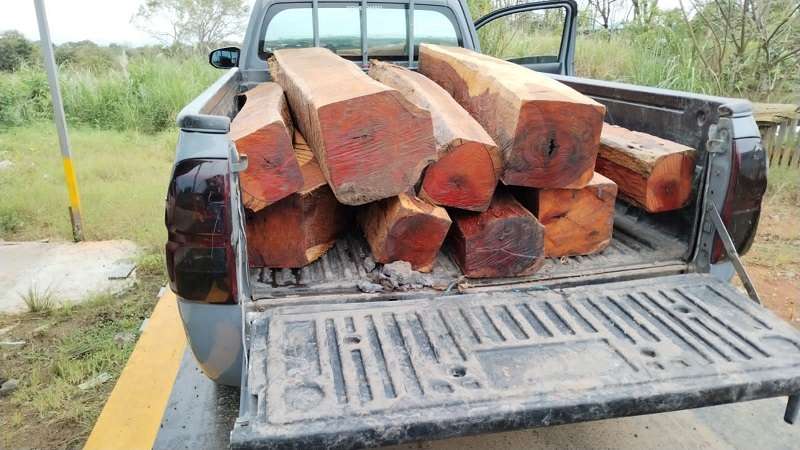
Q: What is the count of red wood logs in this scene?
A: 9